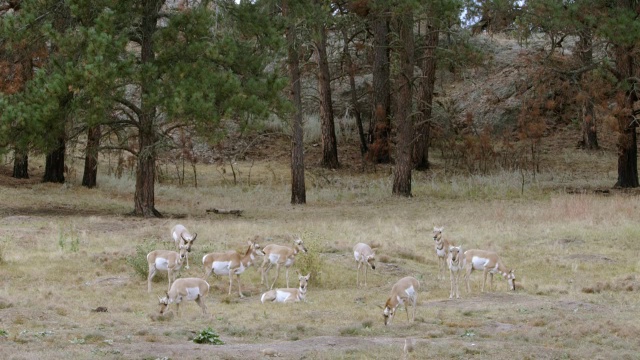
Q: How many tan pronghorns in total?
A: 11